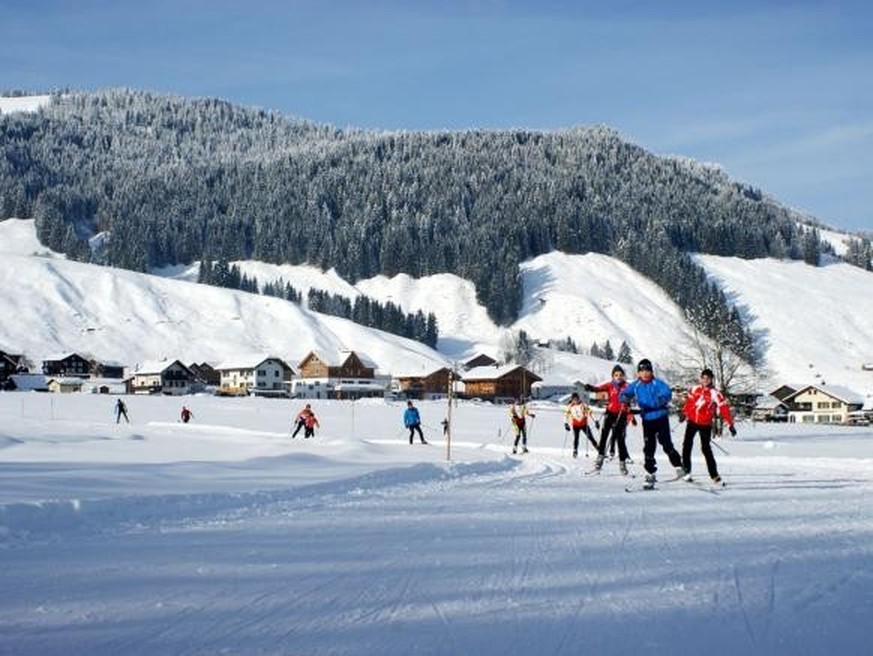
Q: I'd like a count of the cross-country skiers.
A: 10